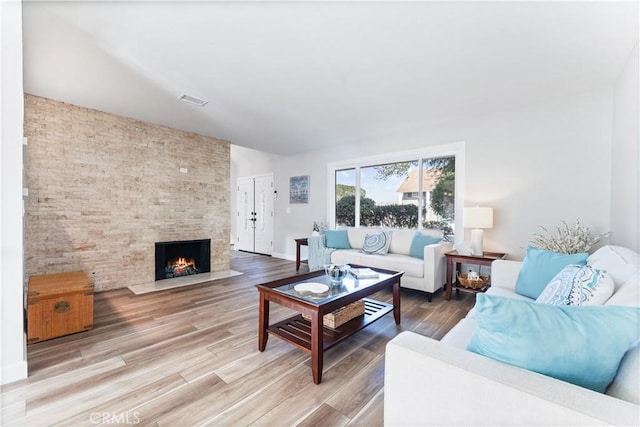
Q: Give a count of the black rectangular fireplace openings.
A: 1